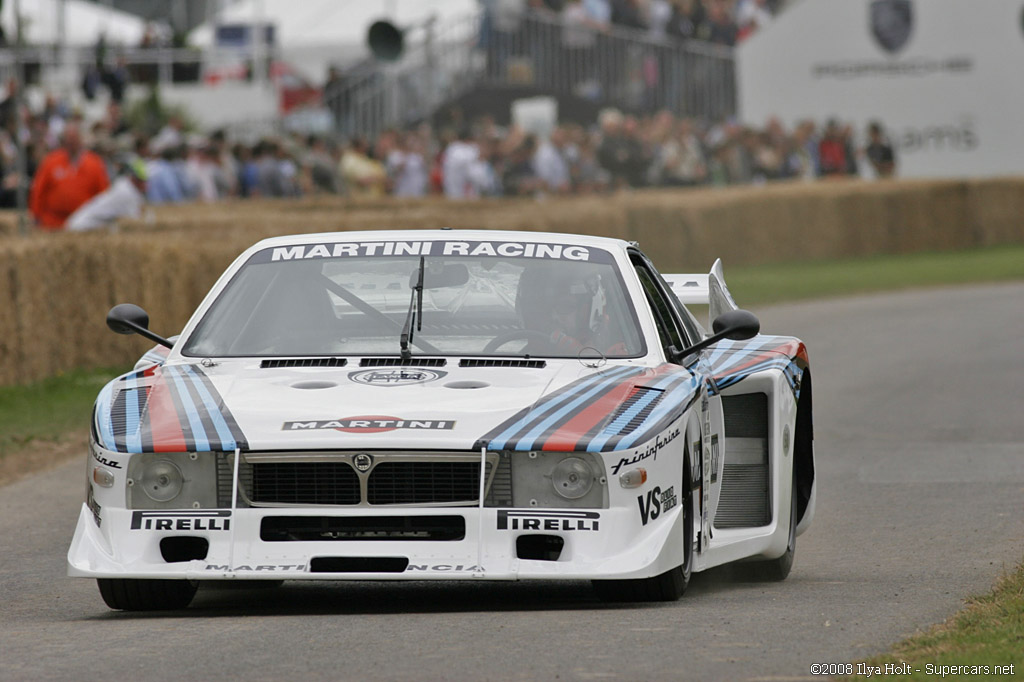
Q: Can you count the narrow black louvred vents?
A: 3